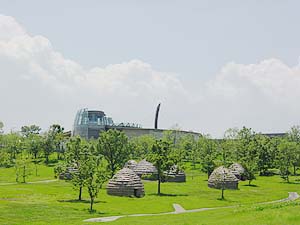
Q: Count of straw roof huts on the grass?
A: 7